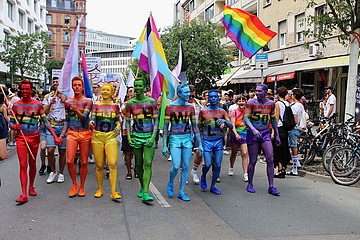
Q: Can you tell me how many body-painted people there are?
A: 7